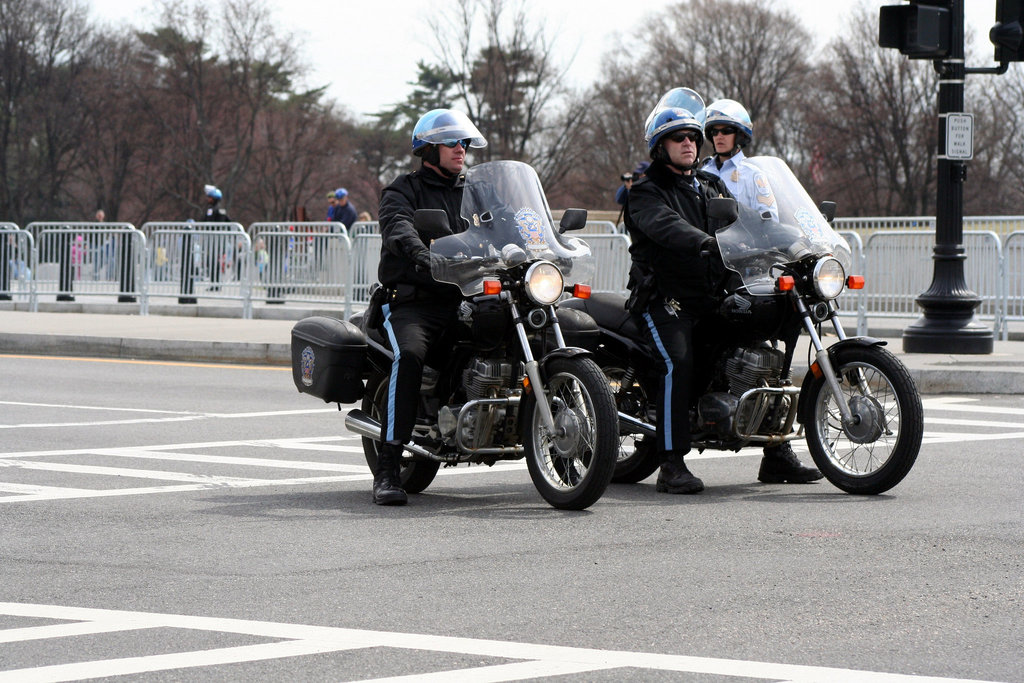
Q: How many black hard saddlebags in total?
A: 2